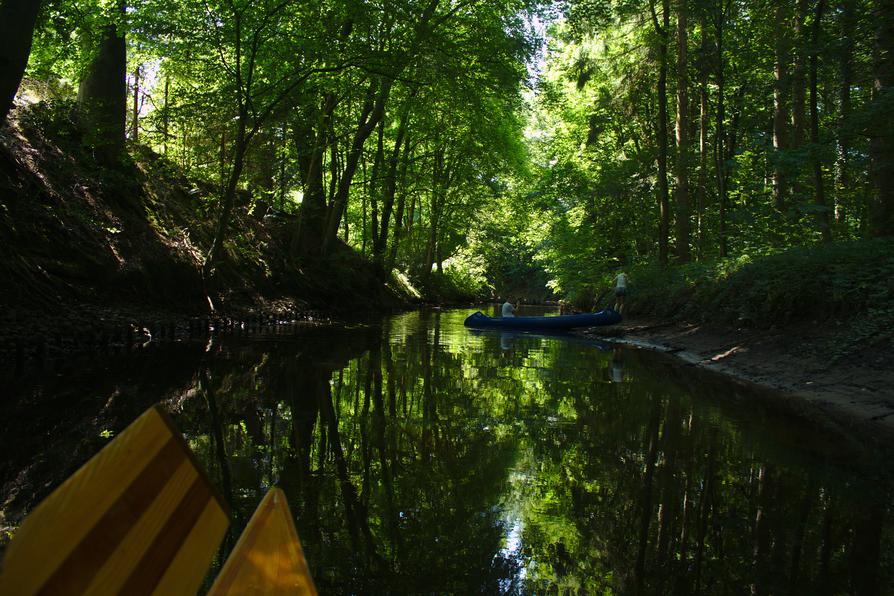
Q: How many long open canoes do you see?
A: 1